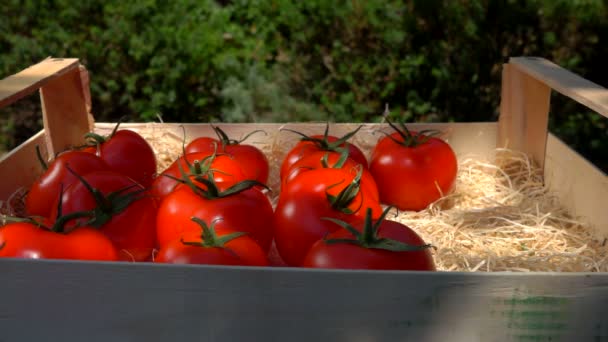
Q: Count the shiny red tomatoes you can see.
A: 13